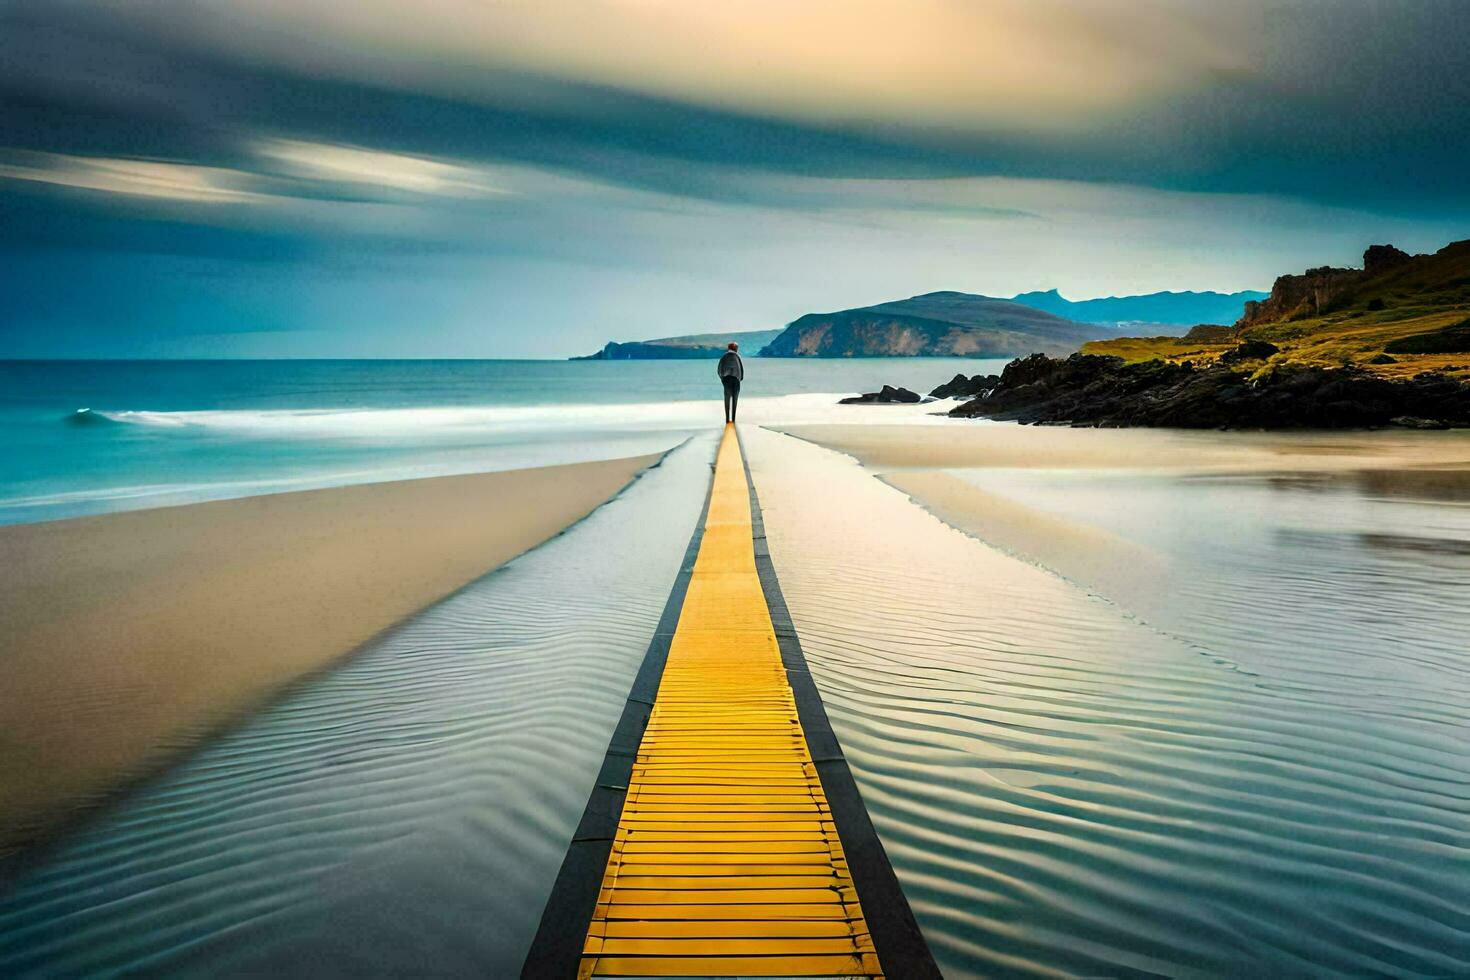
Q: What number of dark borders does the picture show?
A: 2